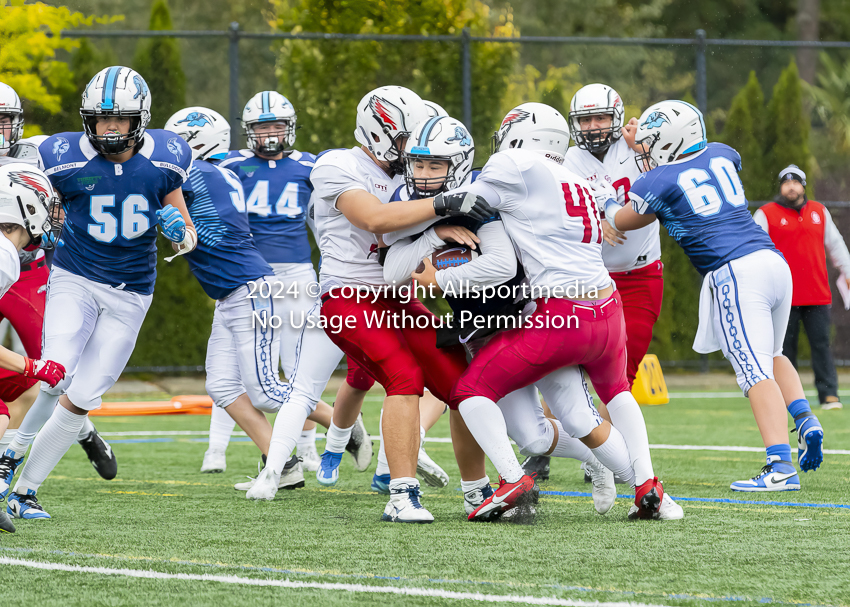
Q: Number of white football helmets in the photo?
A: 11